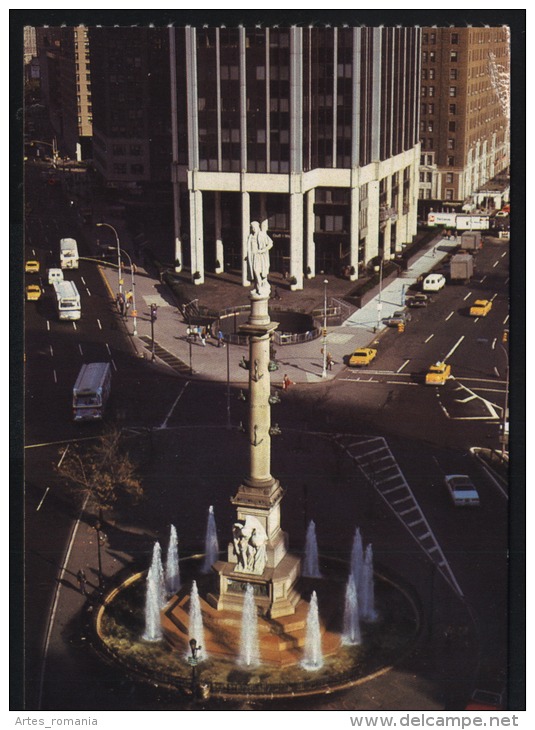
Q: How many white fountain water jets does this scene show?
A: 11